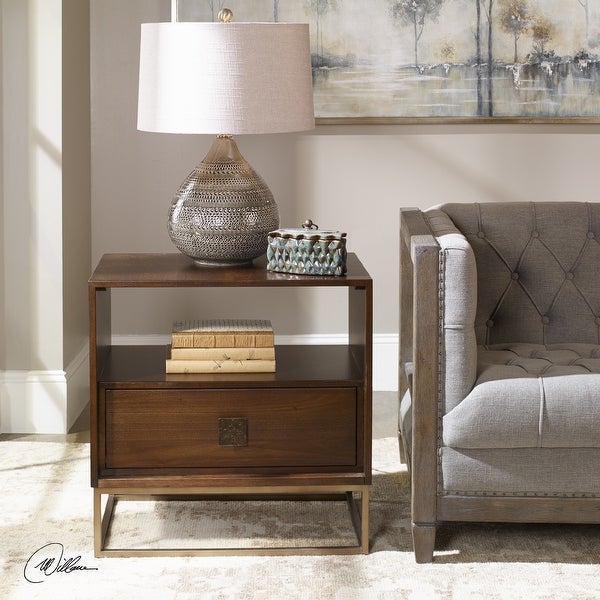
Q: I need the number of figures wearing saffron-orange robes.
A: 0